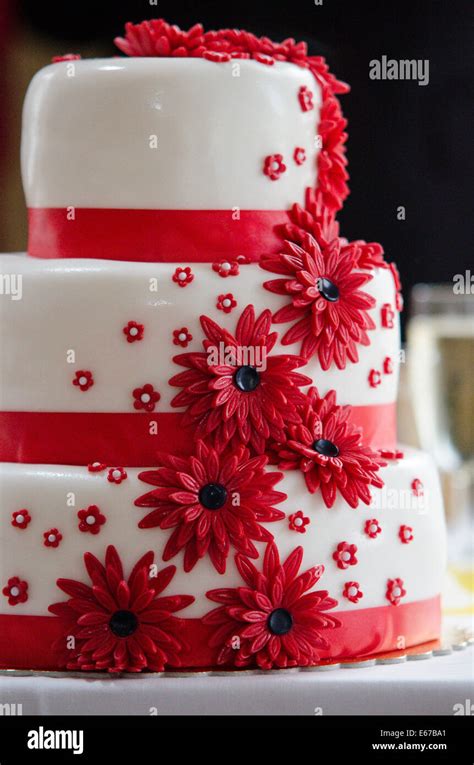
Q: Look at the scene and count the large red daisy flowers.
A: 6